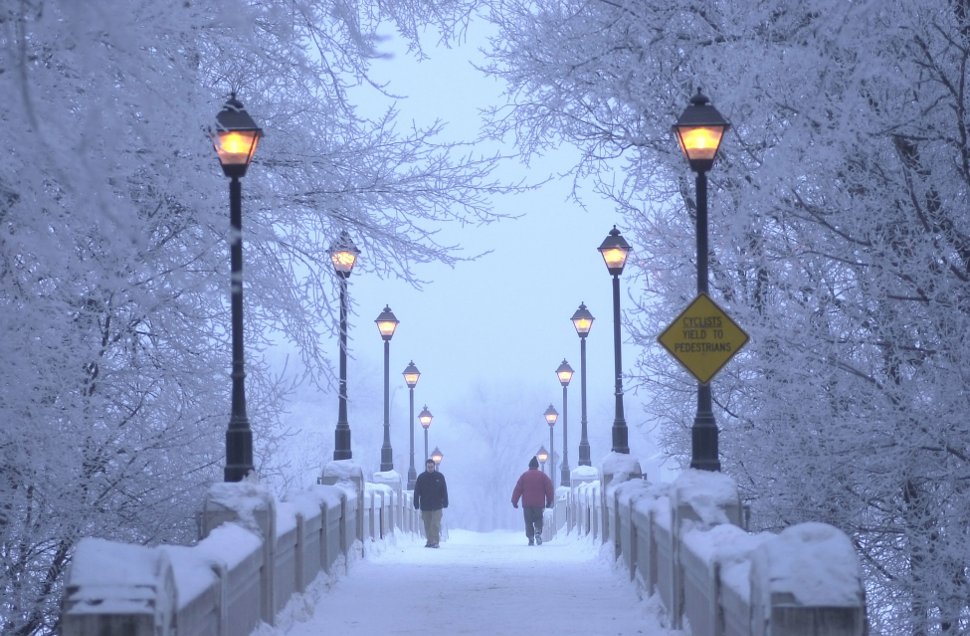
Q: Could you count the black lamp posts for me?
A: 12